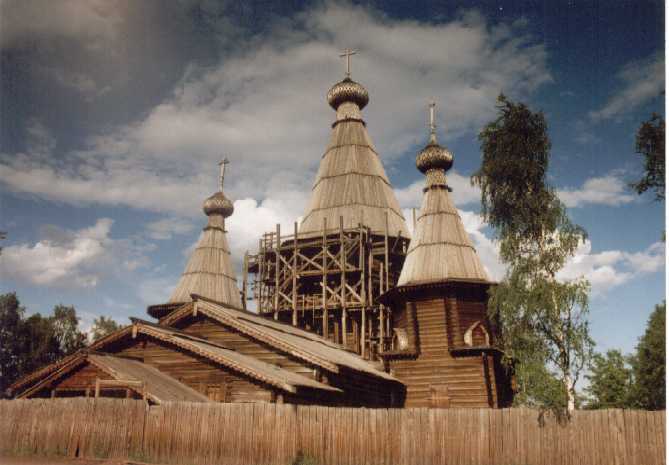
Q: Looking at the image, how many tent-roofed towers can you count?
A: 3